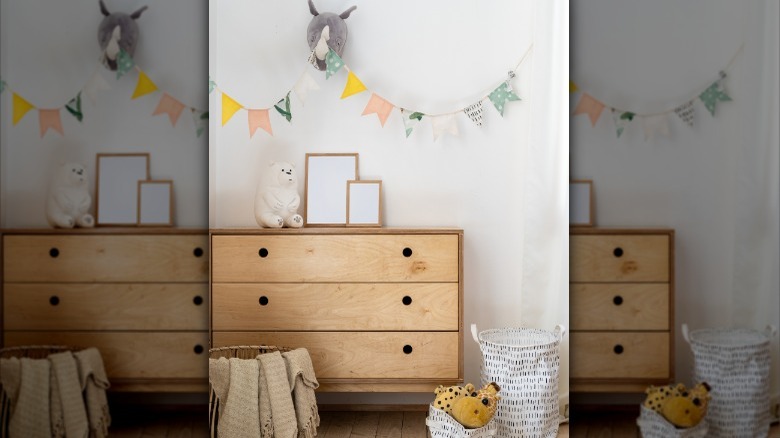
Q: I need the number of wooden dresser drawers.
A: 3